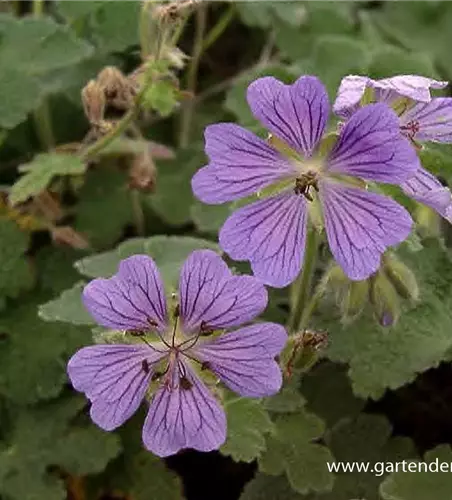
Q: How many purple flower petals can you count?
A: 14